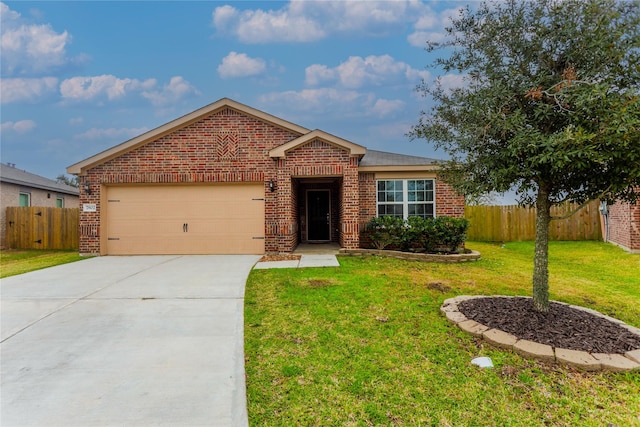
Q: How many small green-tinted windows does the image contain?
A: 2